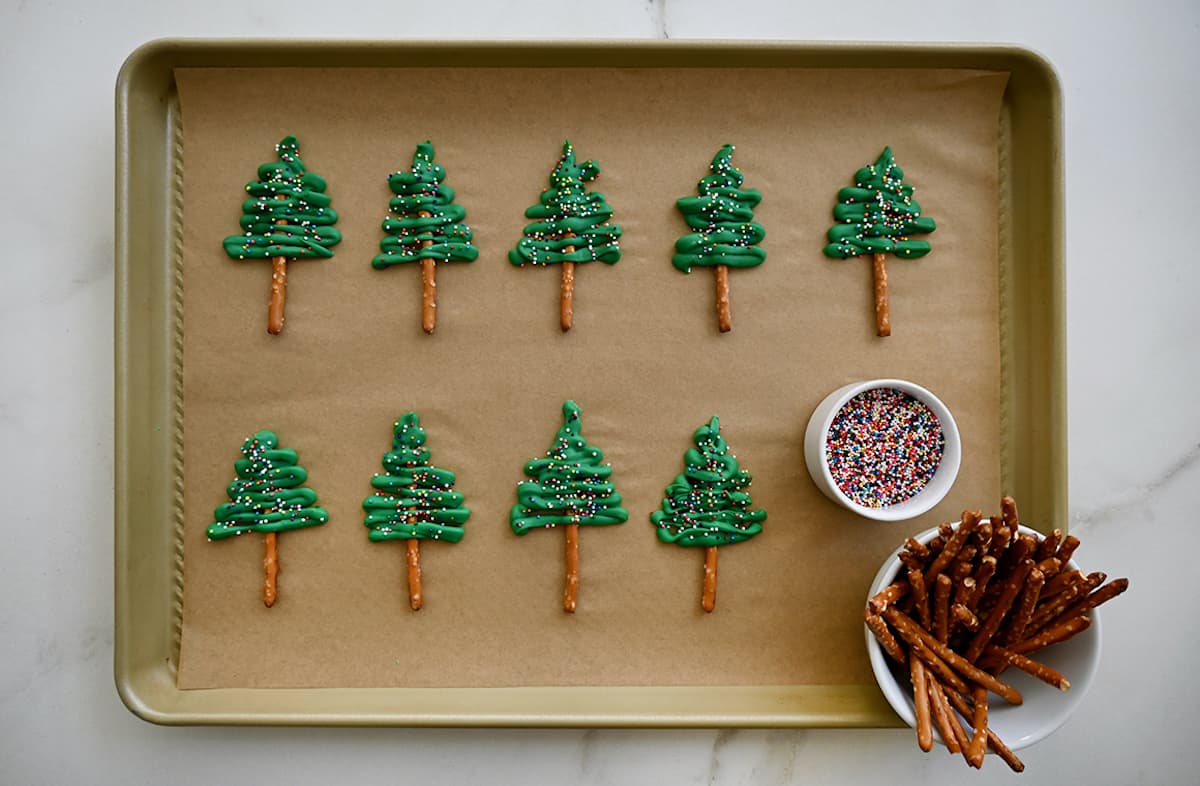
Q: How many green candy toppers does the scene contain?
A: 9